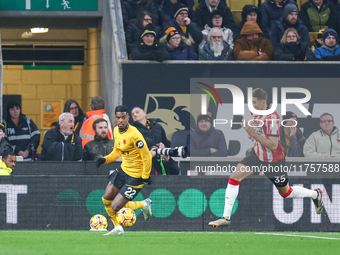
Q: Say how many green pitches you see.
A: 1